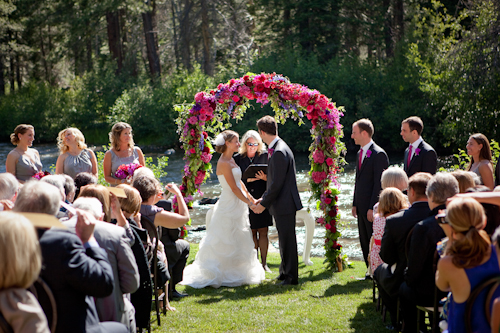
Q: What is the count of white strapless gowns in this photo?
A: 1